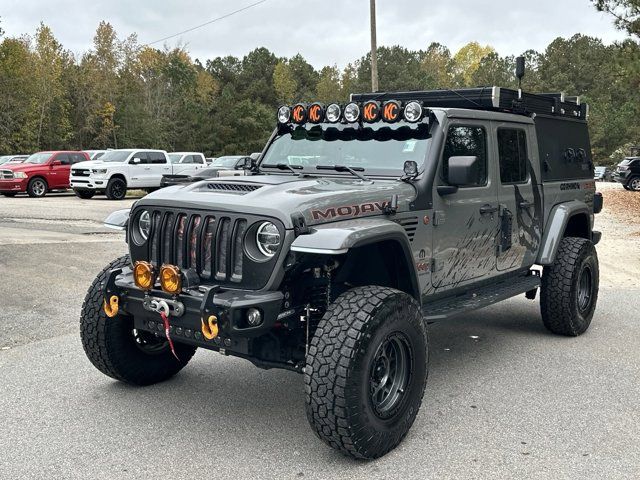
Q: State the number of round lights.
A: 13